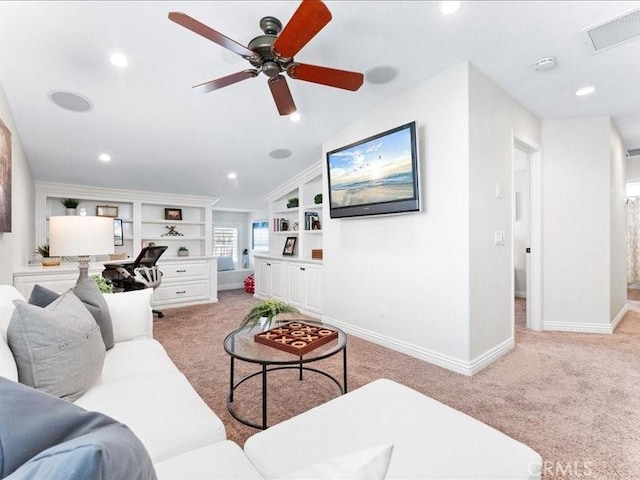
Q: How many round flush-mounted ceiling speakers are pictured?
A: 3